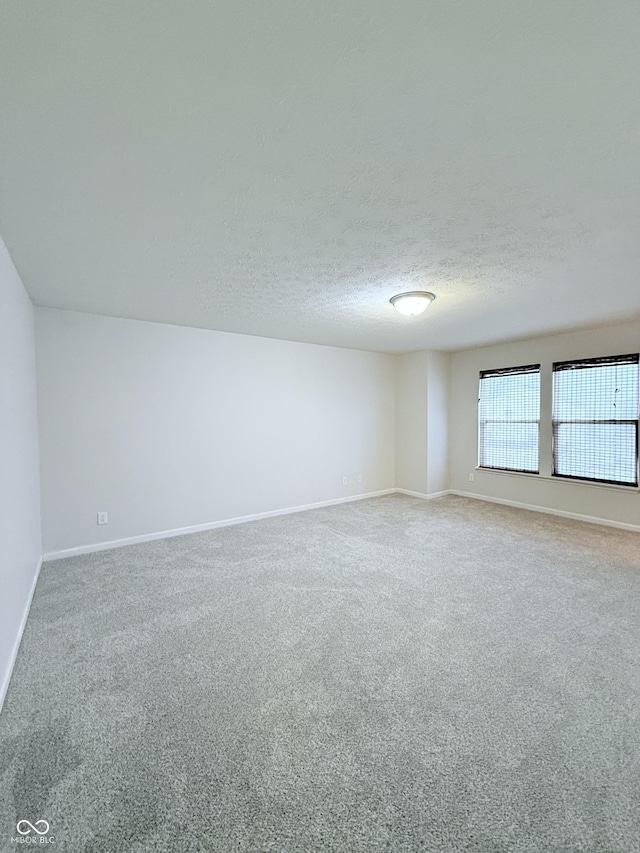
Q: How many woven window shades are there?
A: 2